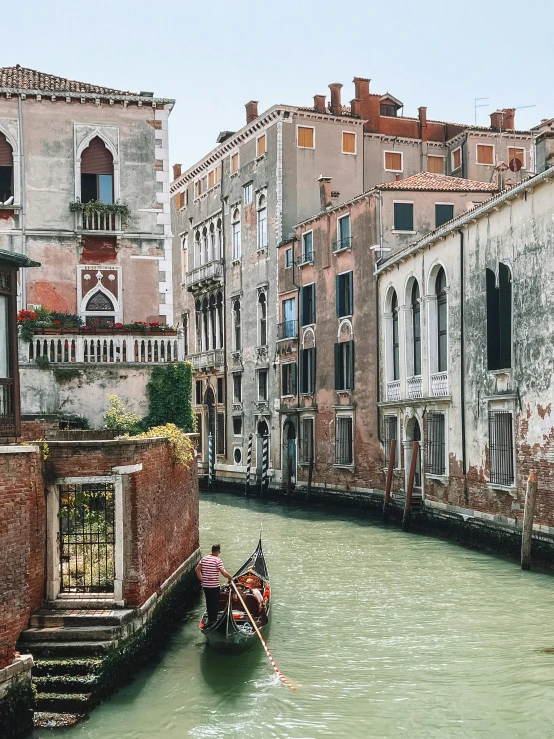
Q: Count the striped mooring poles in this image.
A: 3